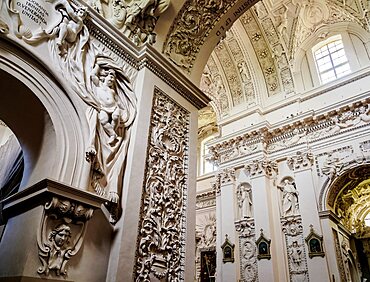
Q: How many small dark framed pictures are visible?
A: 3